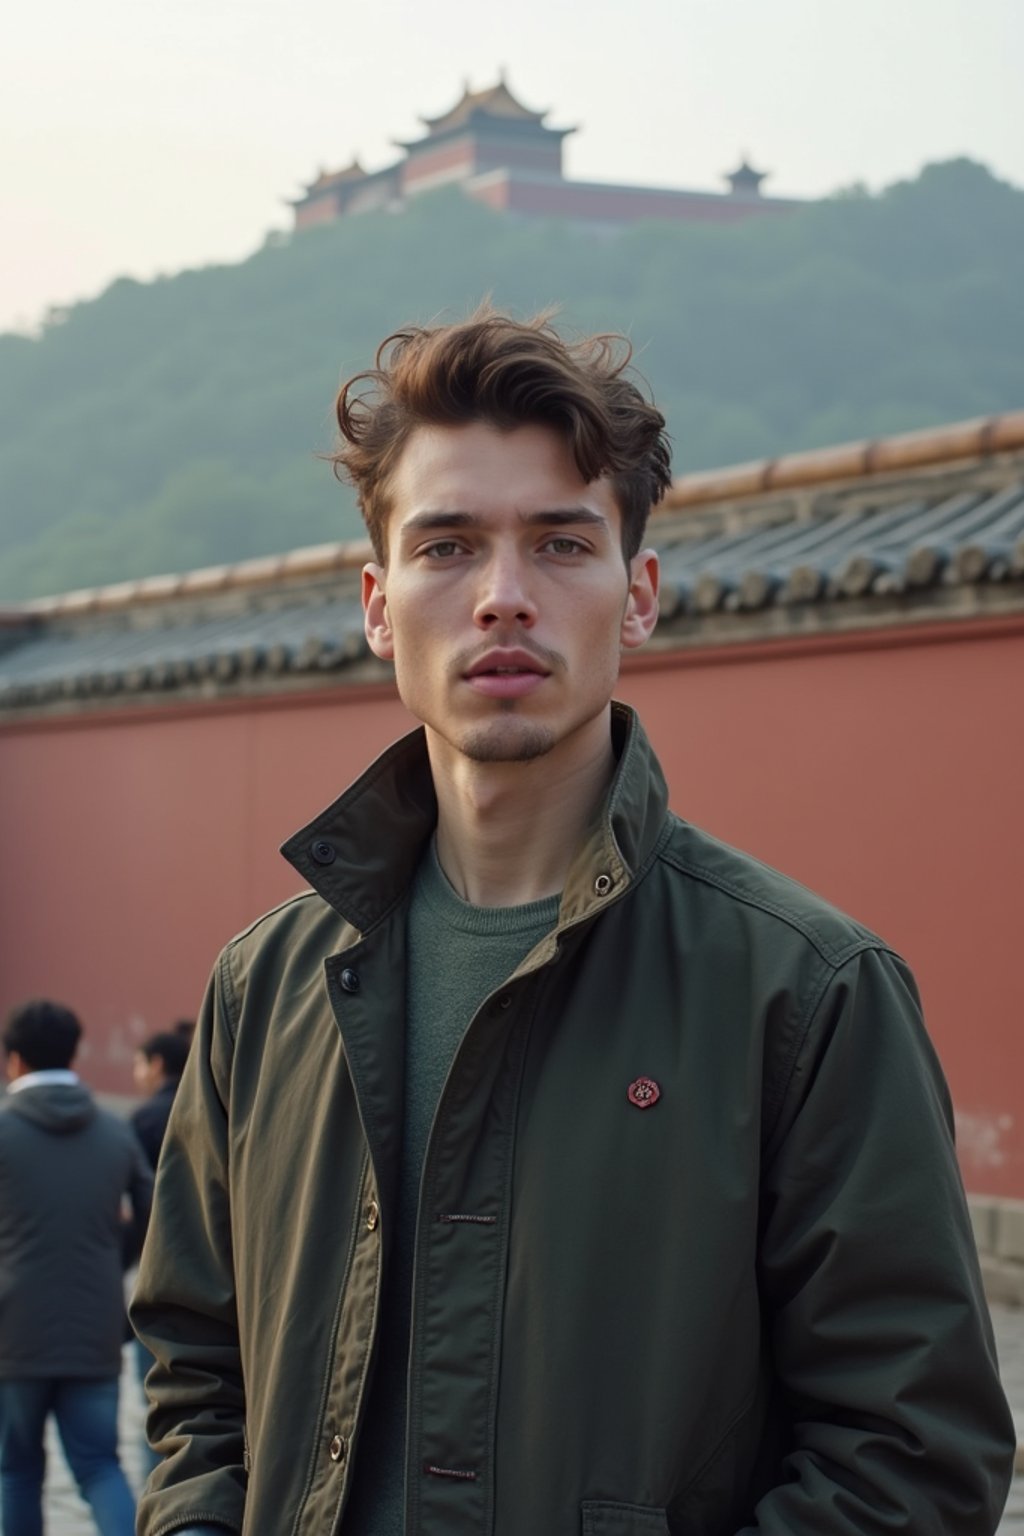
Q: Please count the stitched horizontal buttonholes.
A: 2